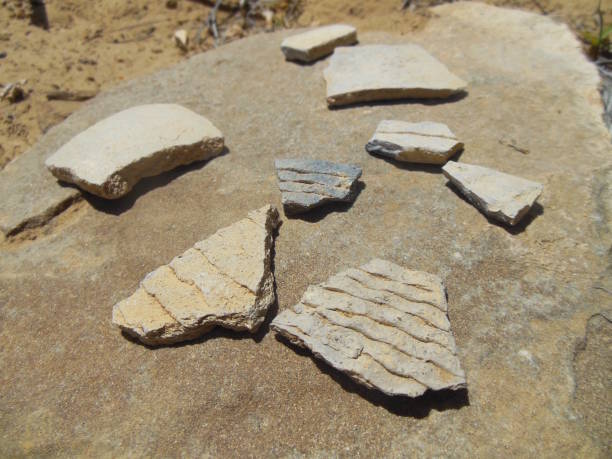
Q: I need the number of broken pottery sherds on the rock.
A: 8